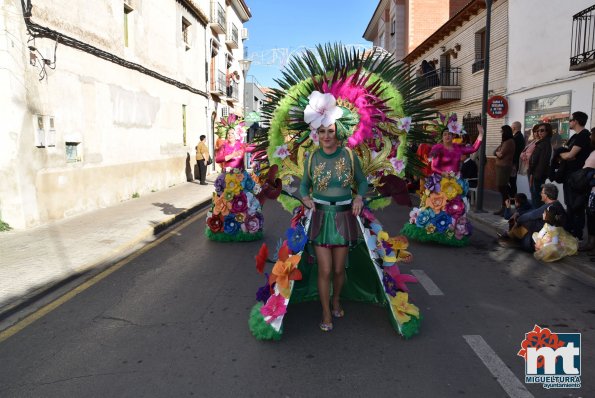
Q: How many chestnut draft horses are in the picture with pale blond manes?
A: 0